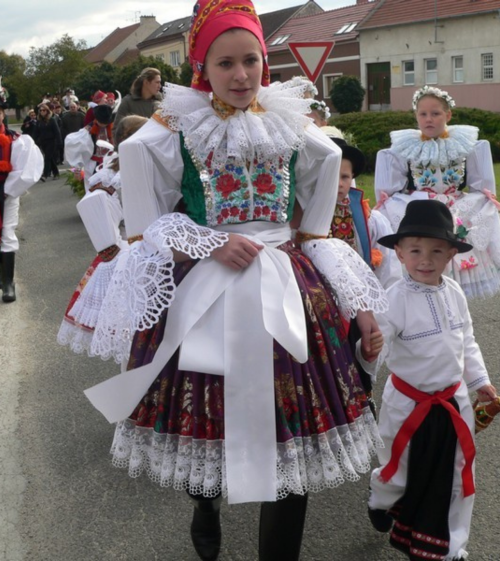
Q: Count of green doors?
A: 1